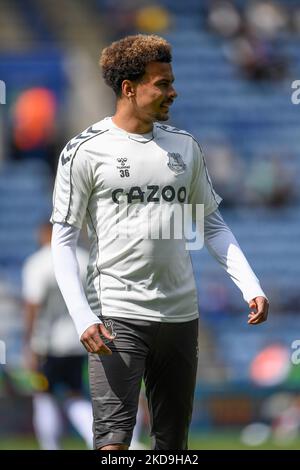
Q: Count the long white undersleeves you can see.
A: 2